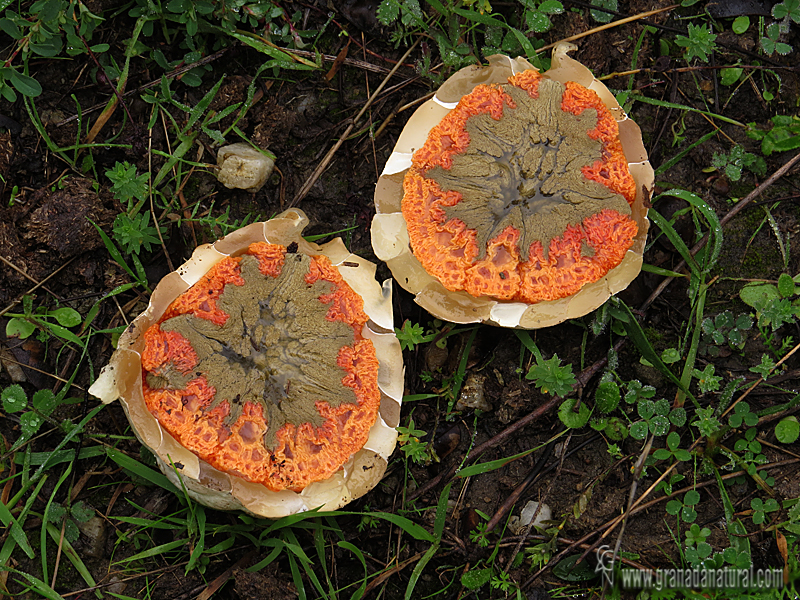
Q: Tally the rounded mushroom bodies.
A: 2